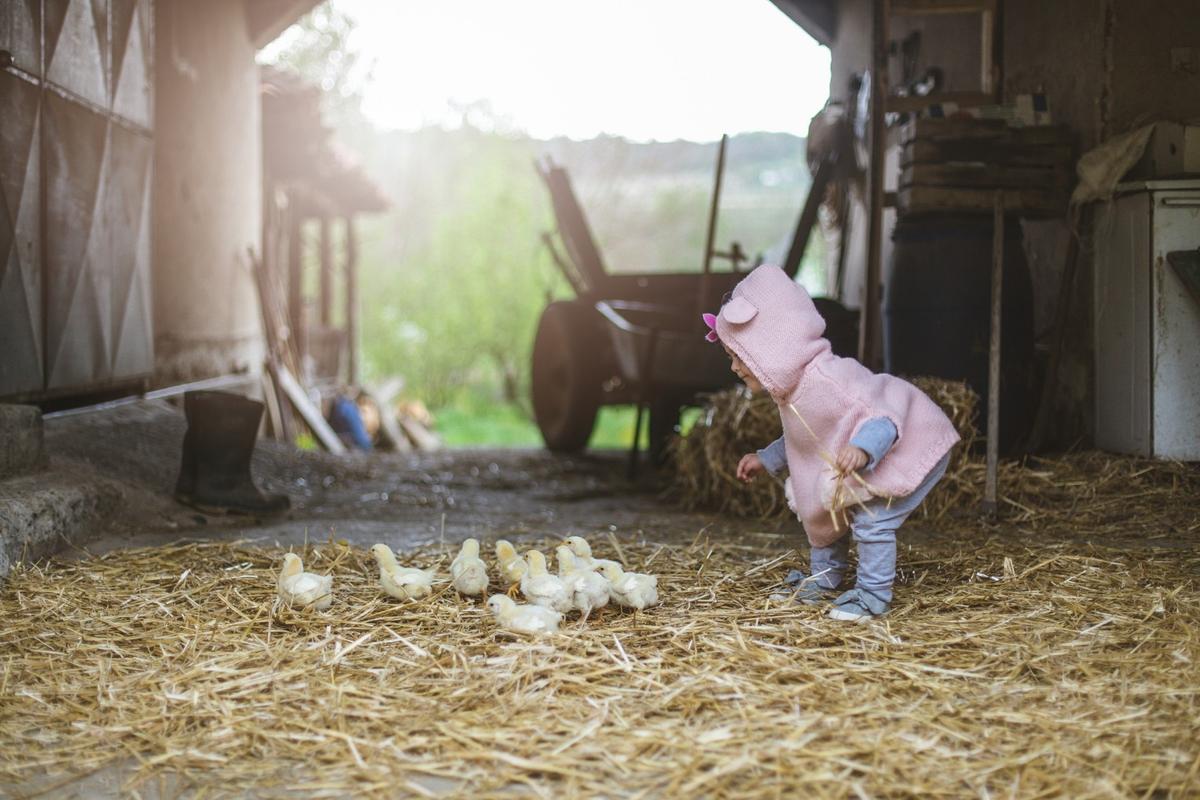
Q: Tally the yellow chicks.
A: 9